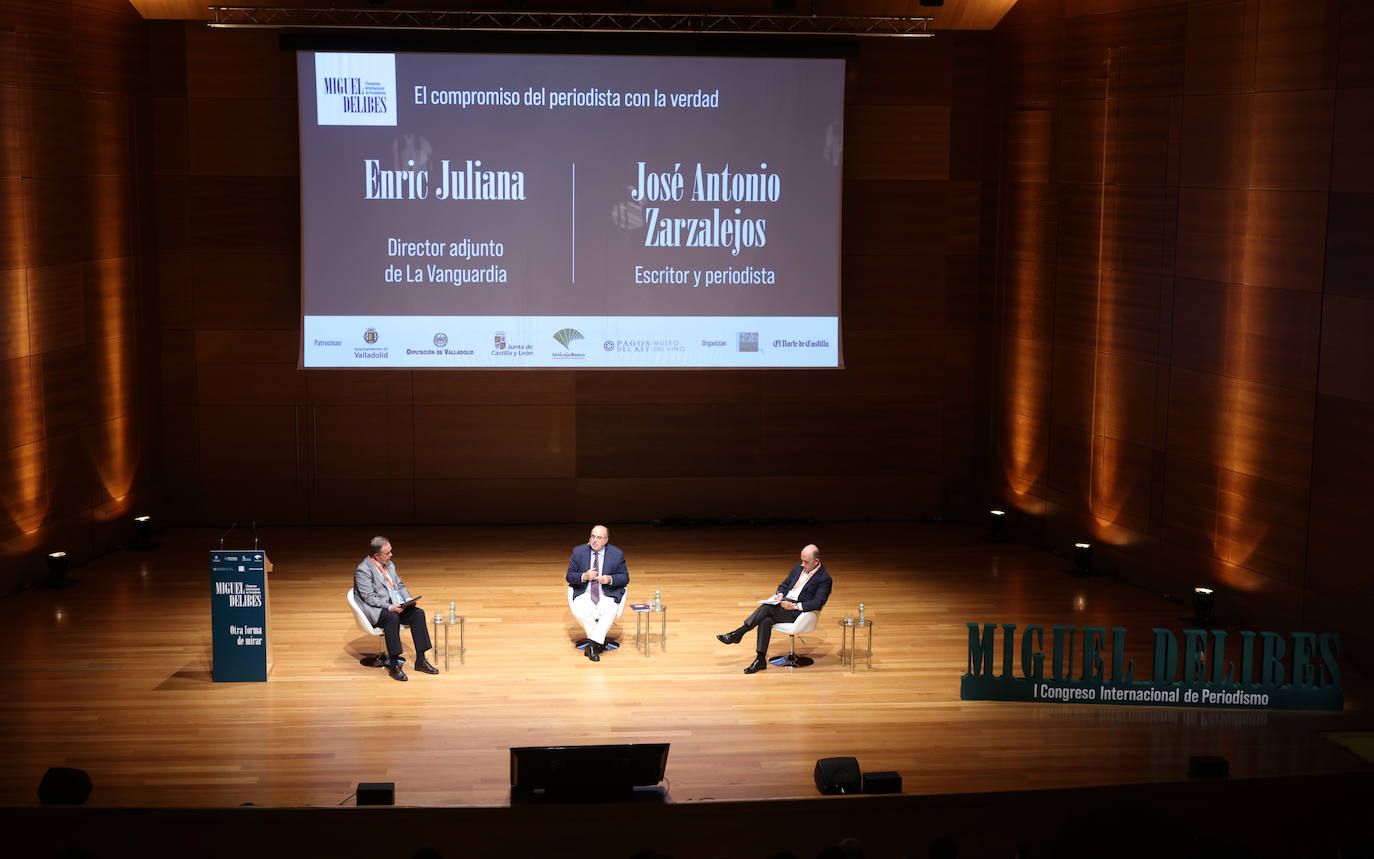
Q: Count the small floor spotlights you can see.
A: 5